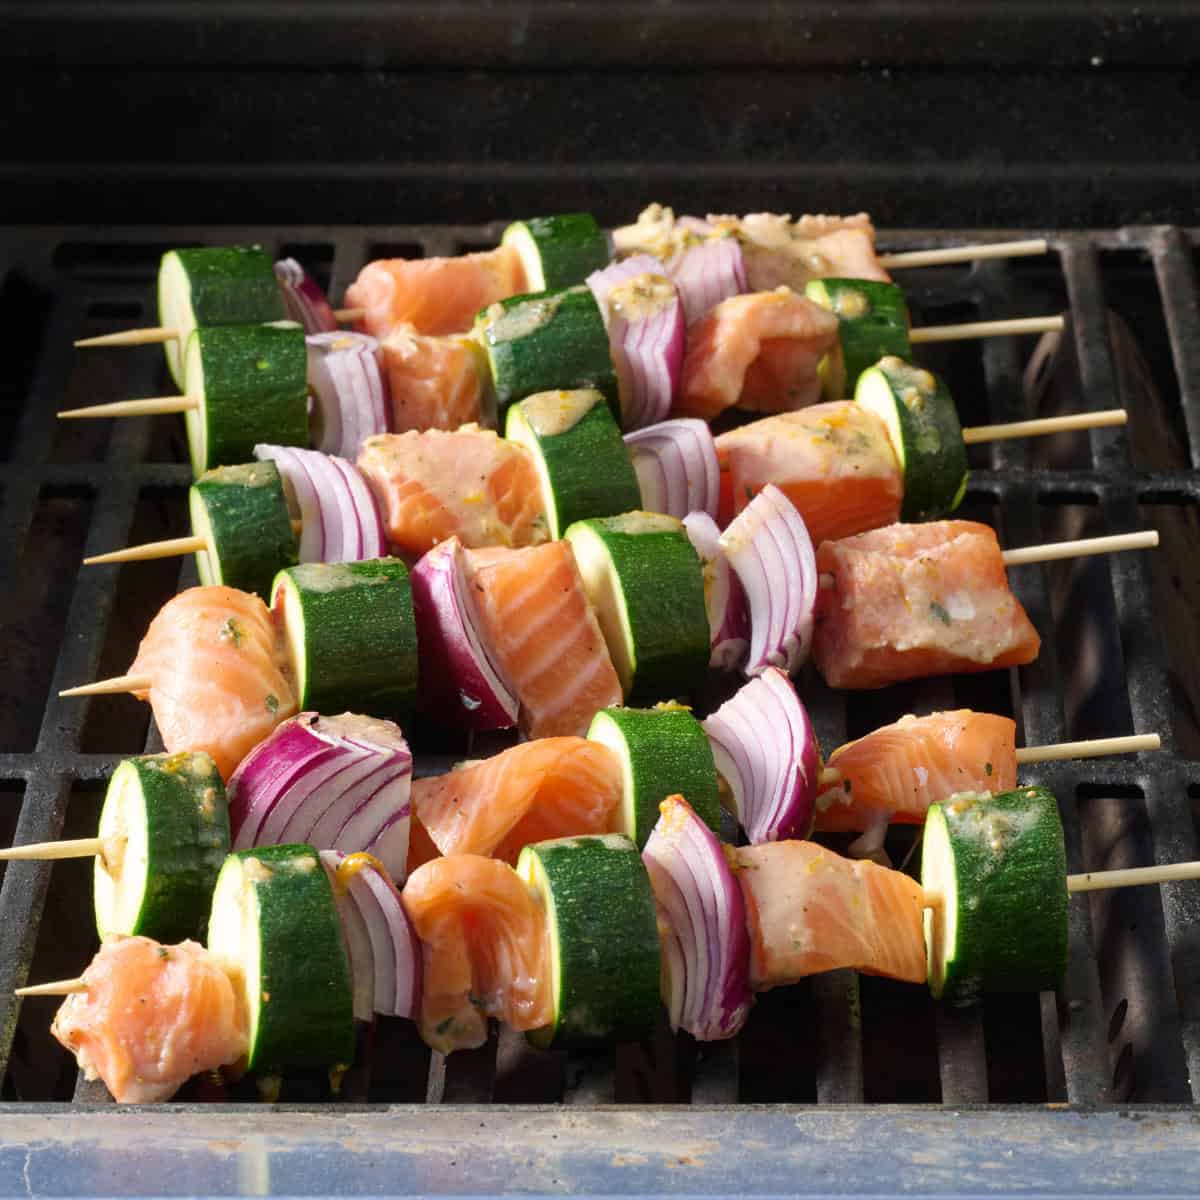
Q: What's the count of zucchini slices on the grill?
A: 15